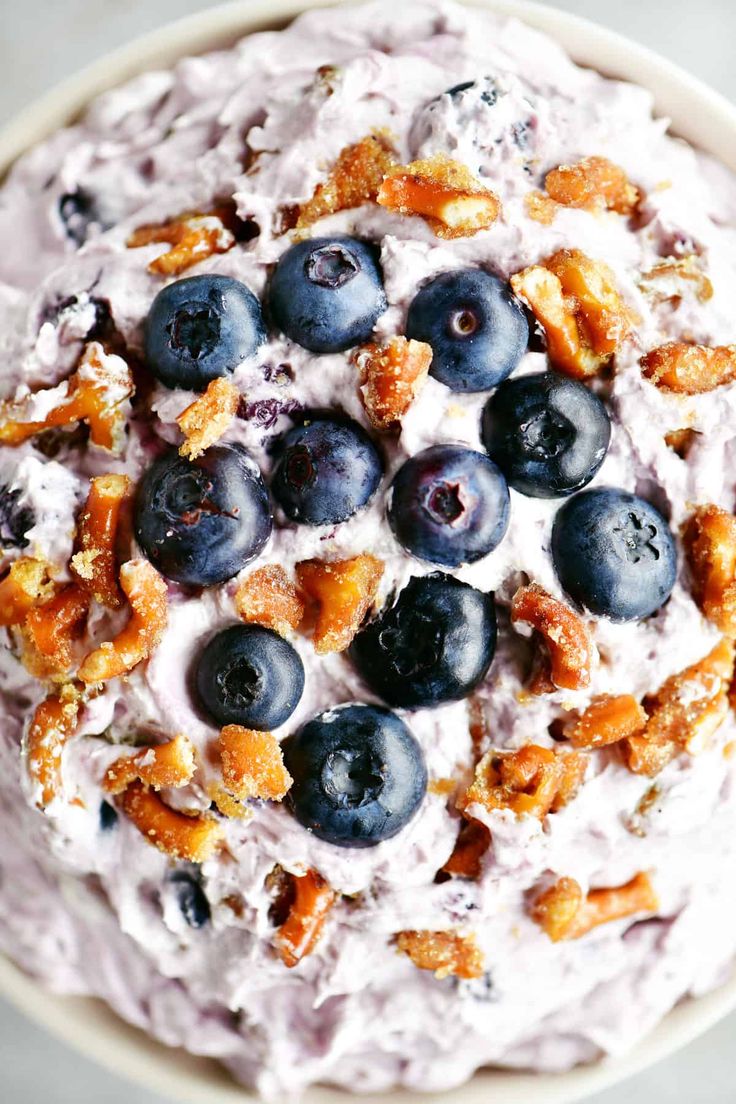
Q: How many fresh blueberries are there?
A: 11